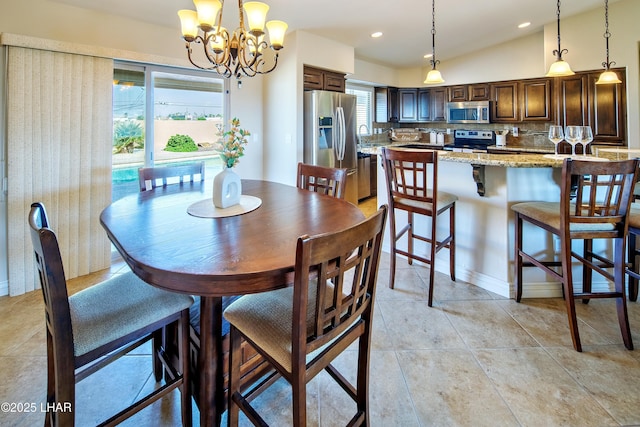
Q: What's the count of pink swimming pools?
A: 0